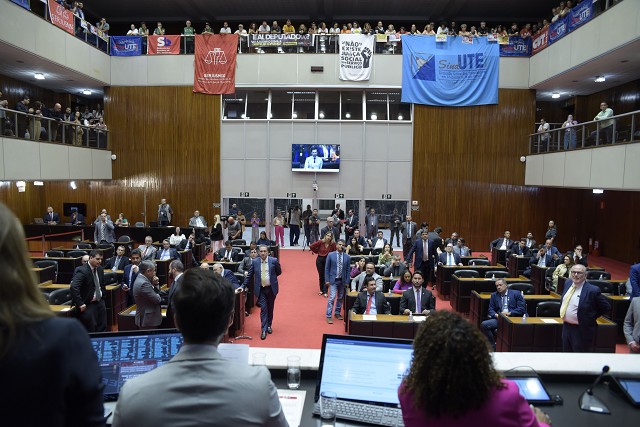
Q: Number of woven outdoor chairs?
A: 0